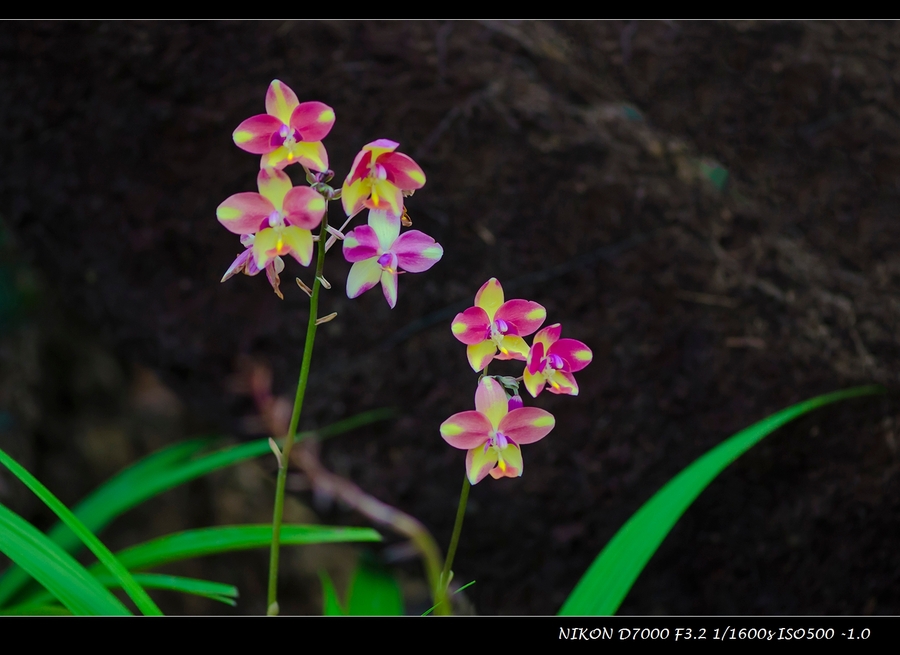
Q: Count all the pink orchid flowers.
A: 7